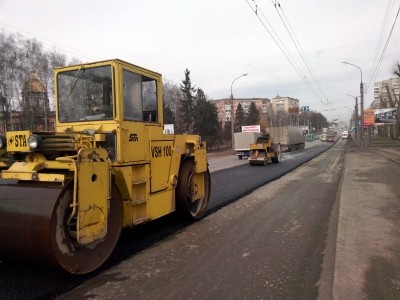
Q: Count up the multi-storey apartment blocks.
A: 3